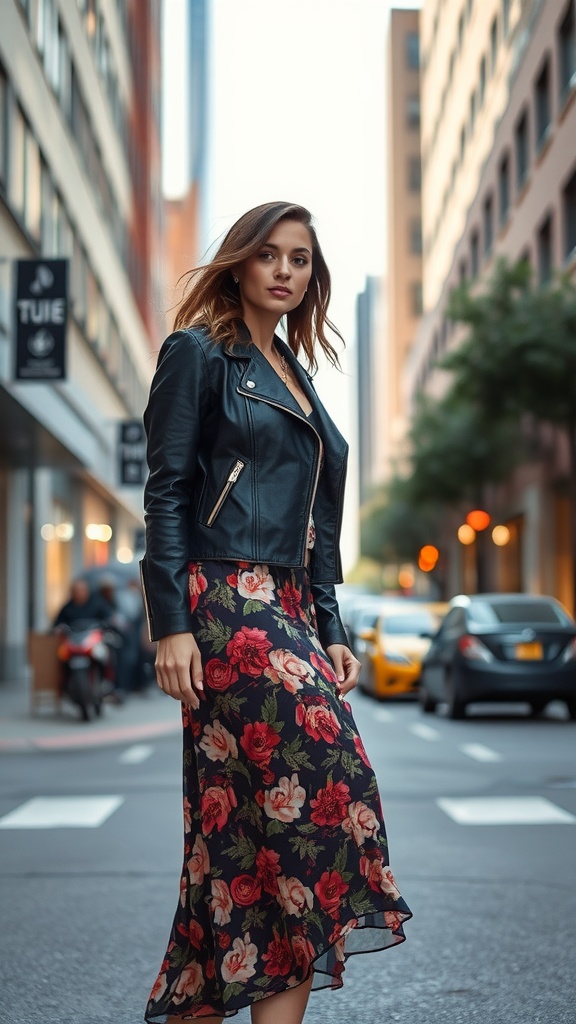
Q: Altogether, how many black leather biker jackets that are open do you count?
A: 1